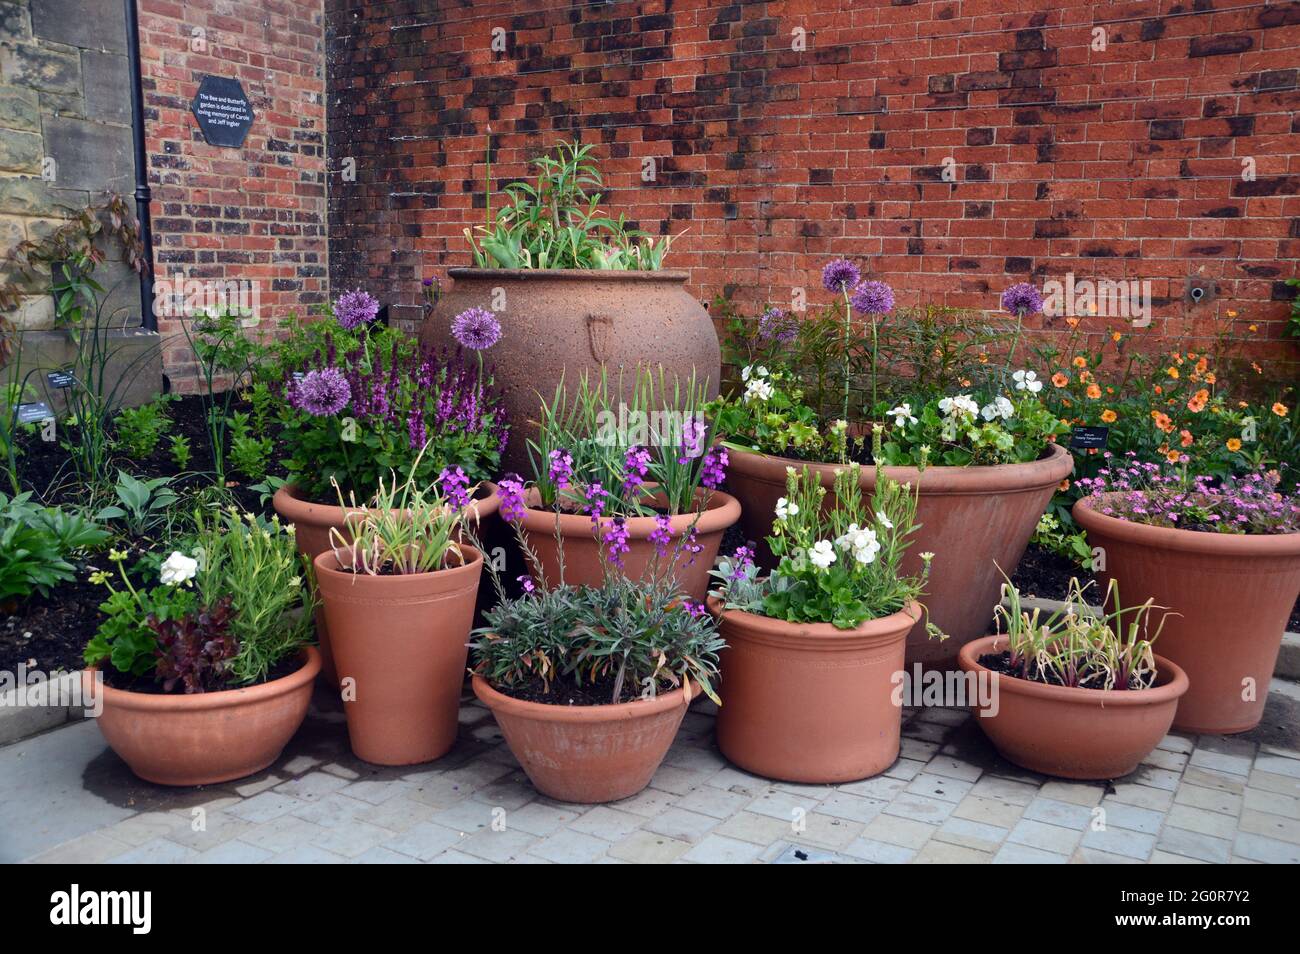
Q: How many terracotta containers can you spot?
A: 10